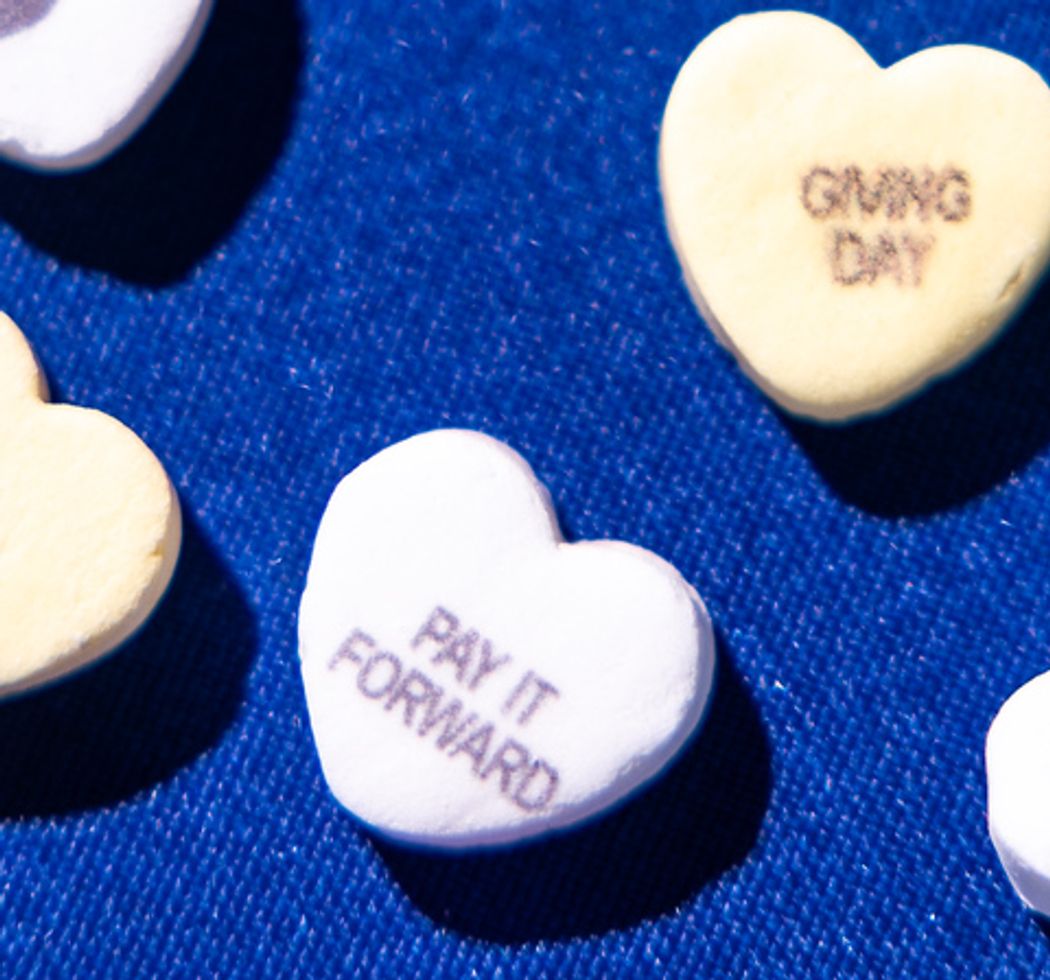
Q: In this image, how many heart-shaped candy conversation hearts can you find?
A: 5